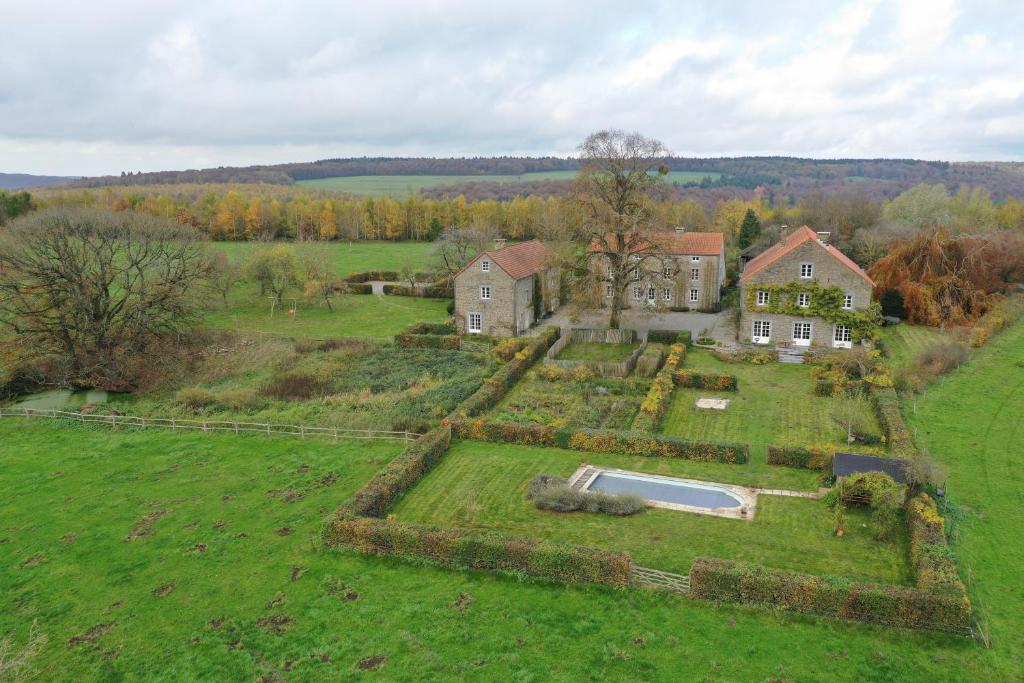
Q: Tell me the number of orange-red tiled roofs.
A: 3